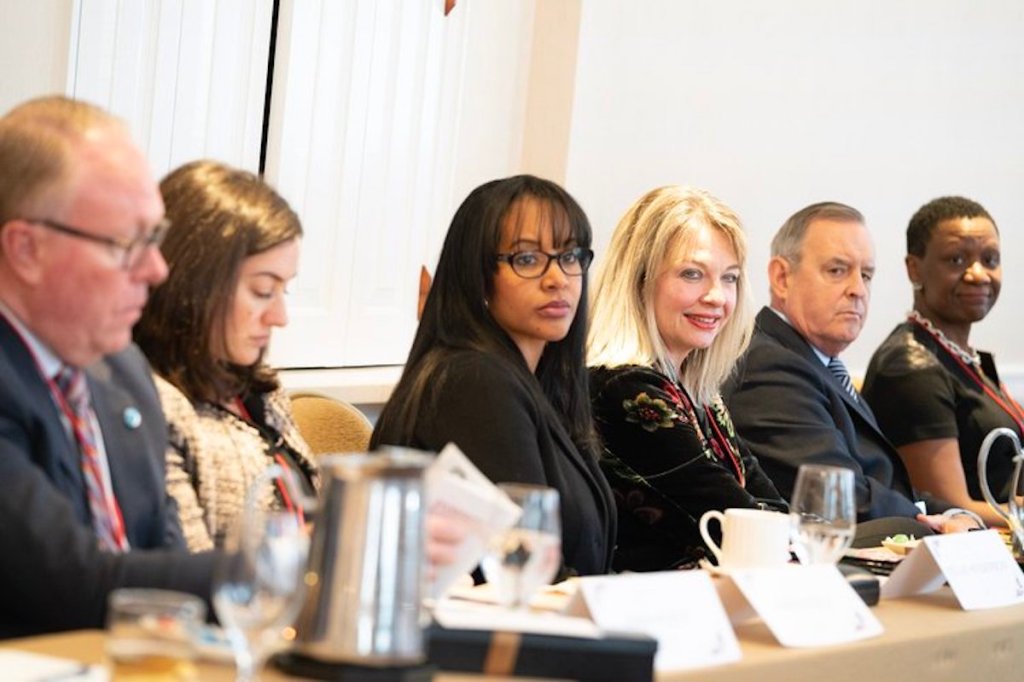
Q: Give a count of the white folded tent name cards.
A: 3